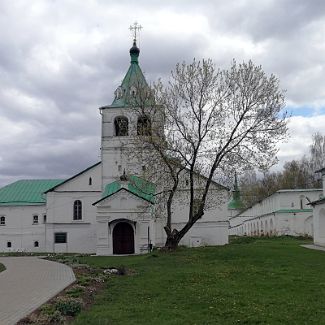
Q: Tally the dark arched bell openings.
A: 2